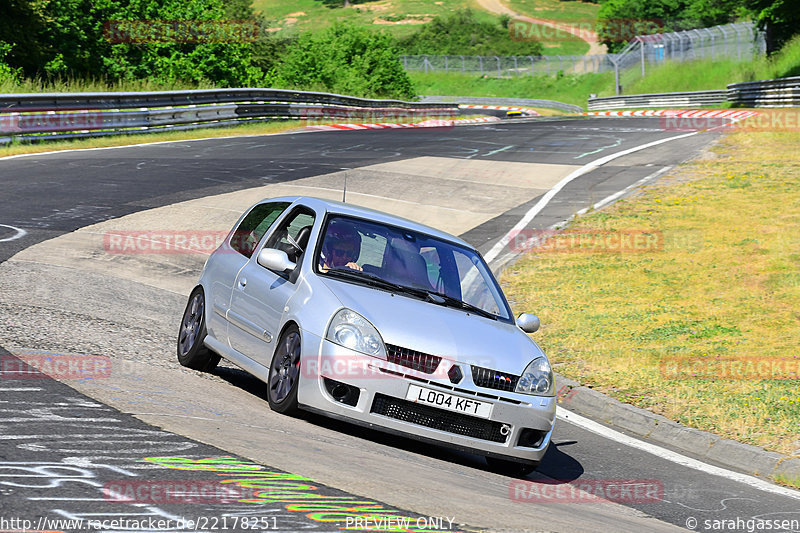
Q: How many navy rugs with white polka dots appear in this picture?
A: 0